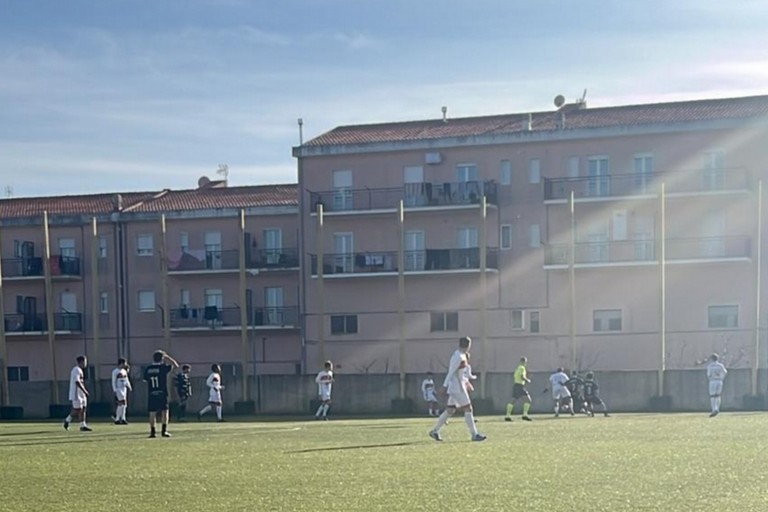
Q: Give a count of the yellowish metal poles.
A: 11